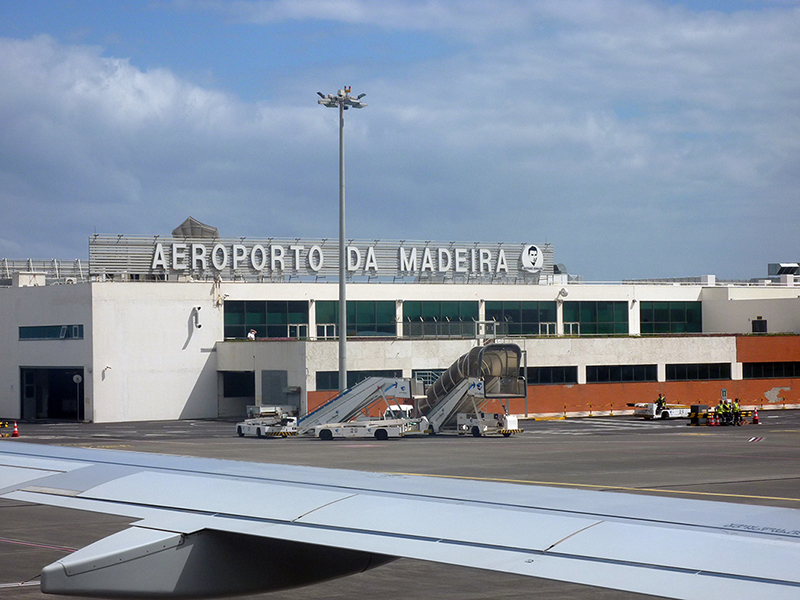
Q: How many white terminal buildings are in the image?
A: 1